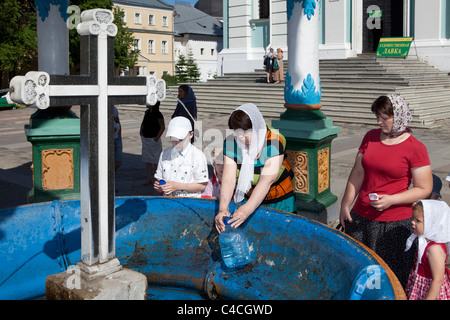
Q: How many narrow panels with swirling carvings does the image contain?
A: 2